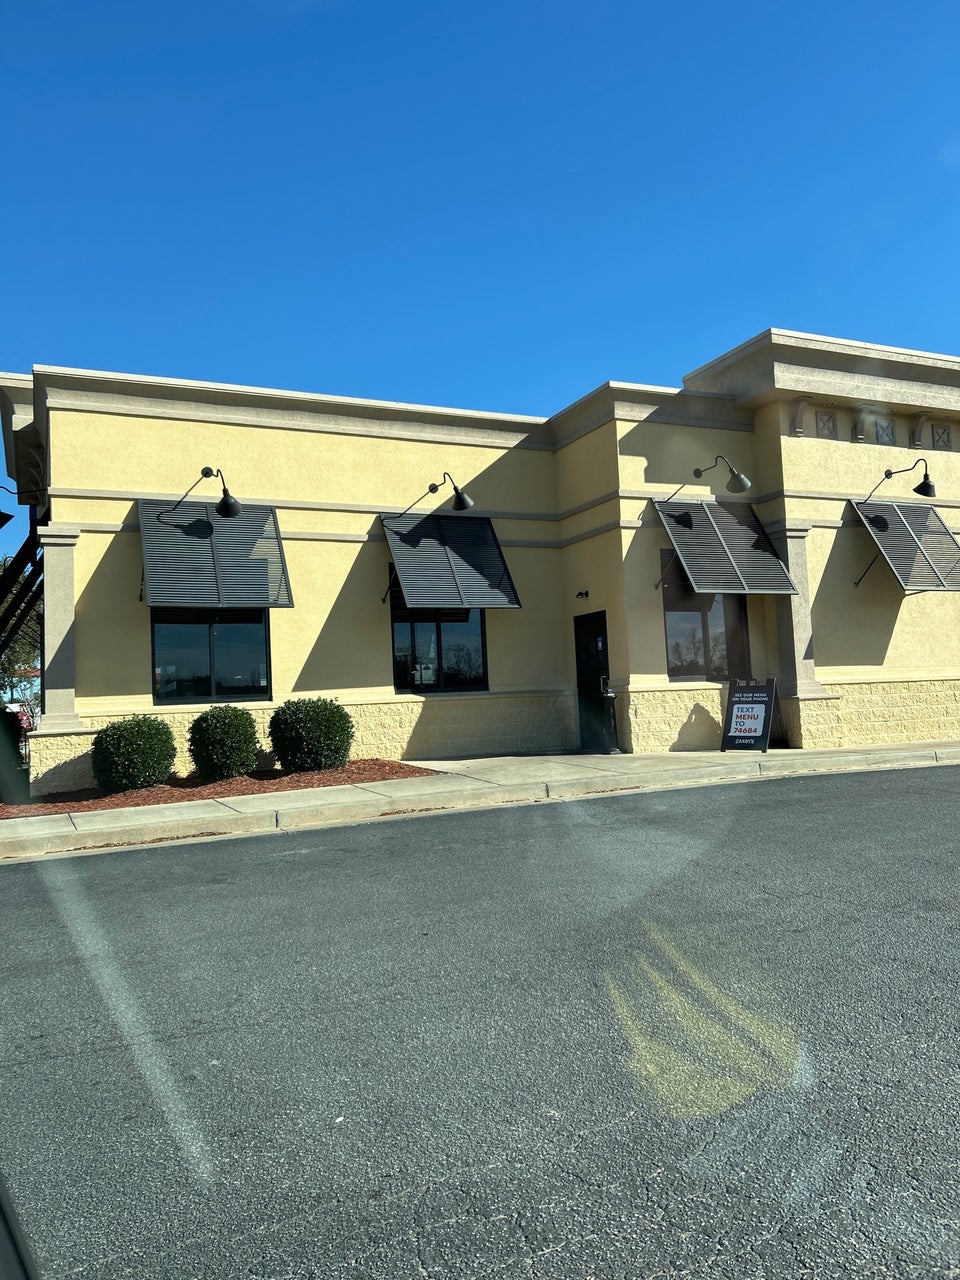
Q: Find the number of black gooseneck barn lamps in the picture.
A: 4